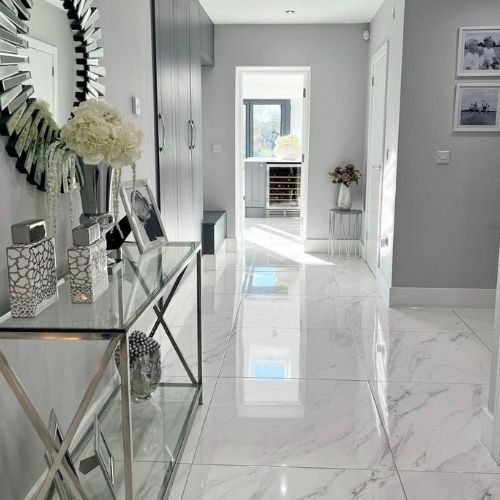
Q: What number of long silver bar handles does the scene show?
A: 3